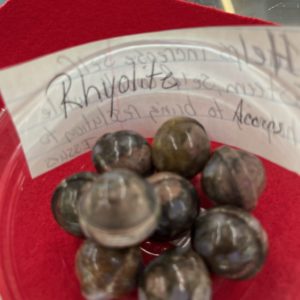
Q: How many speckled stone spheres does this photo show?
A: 9